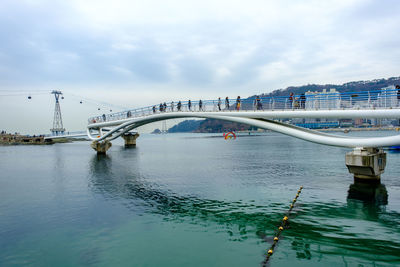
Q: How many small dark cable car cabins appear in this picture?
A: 5